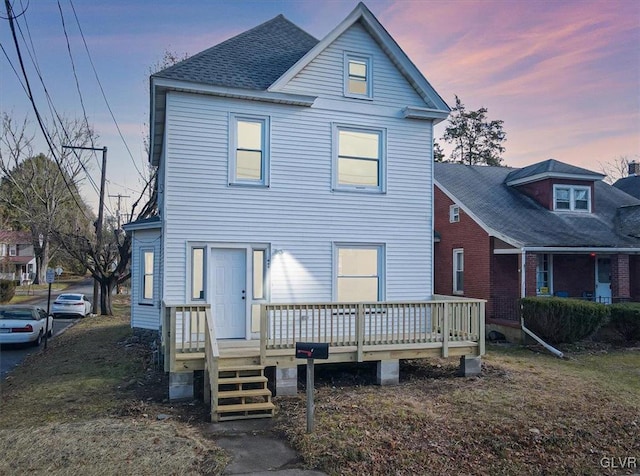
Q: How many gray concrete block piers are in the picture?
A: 4